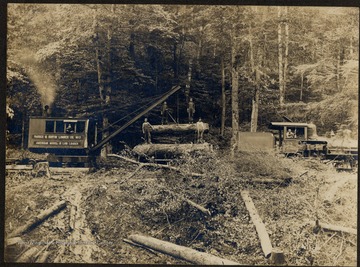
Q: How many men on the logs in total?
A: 4